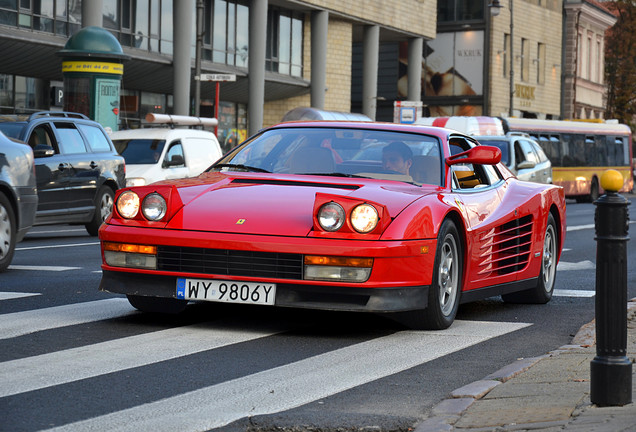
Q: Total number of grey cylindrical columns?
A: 6